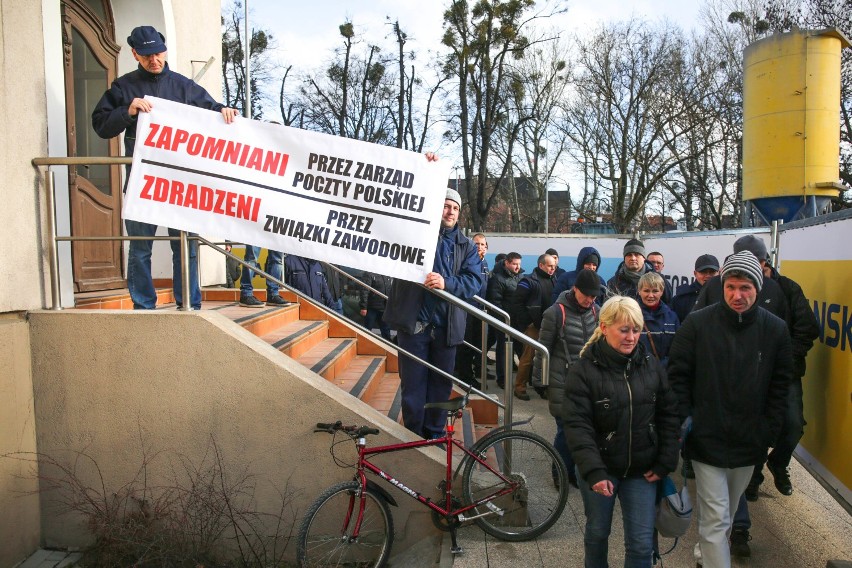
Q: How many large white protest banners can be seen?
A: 1